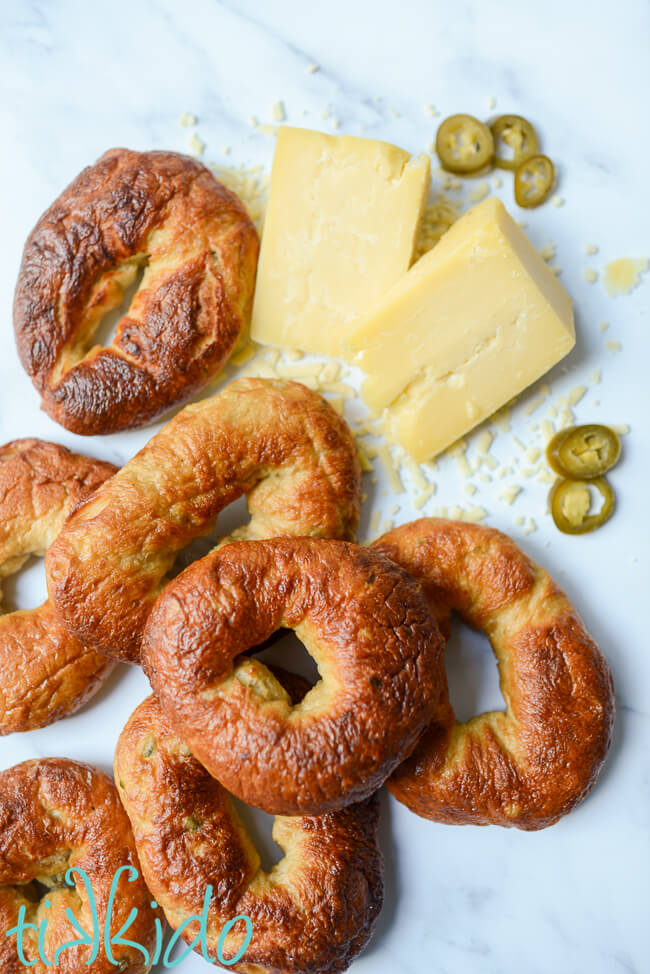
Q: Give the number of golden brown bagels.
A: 7